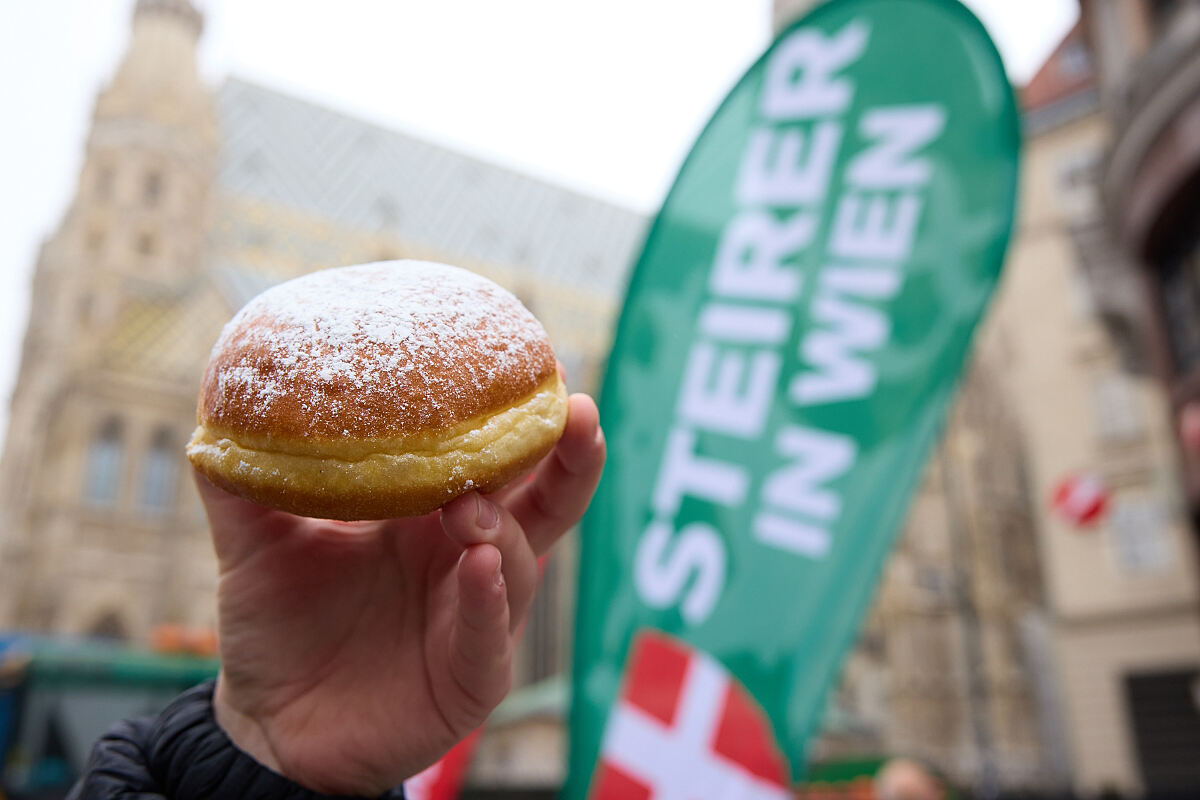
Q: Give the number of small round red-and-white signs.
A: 1